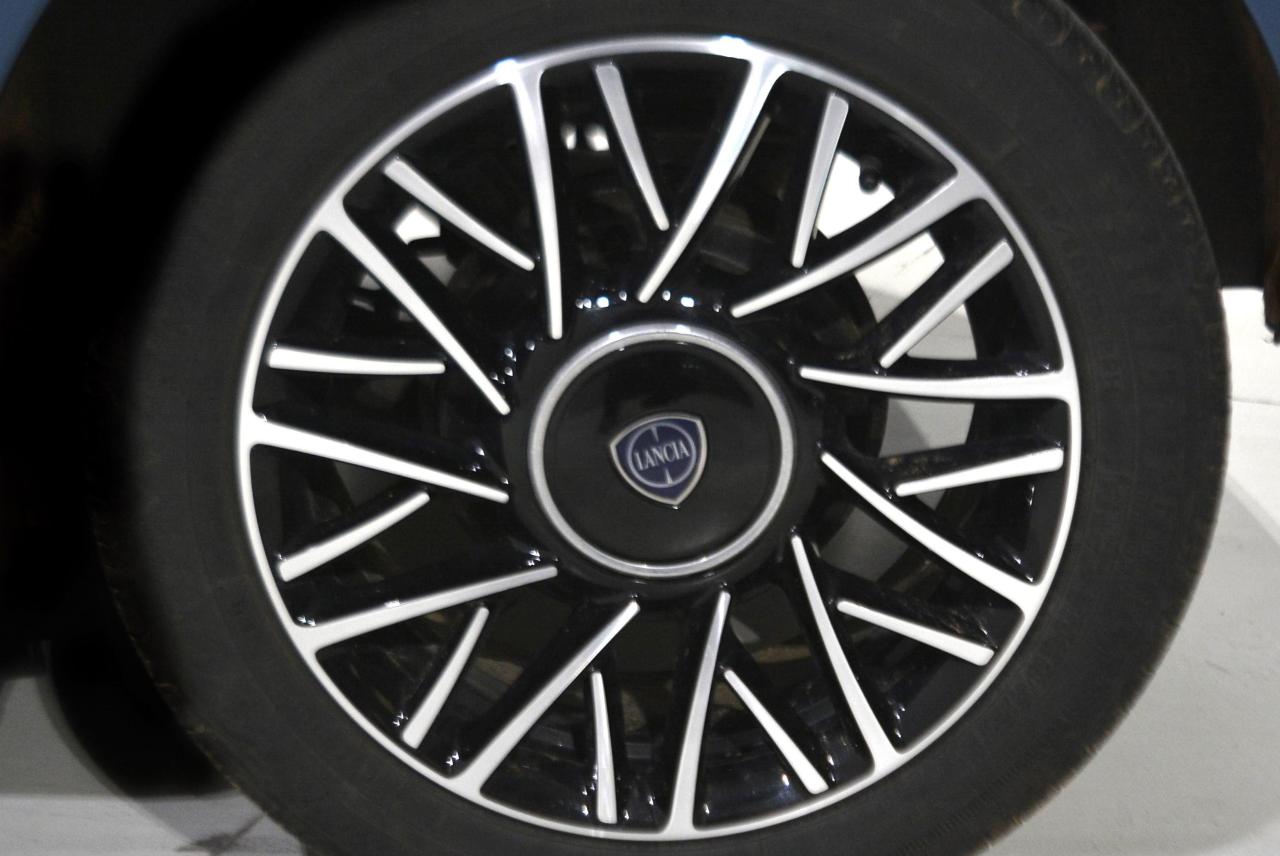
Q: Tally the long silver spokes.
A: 11